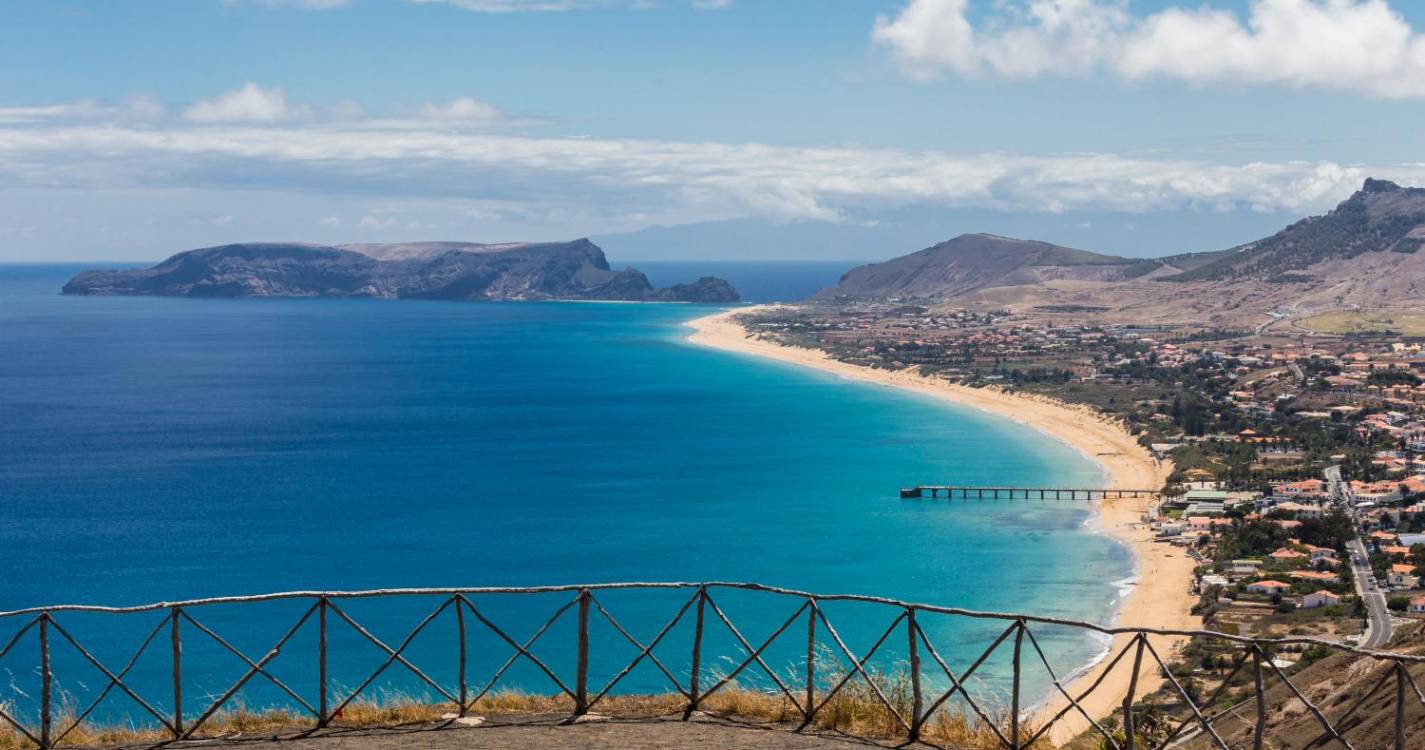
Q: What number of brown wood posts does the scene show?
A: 12